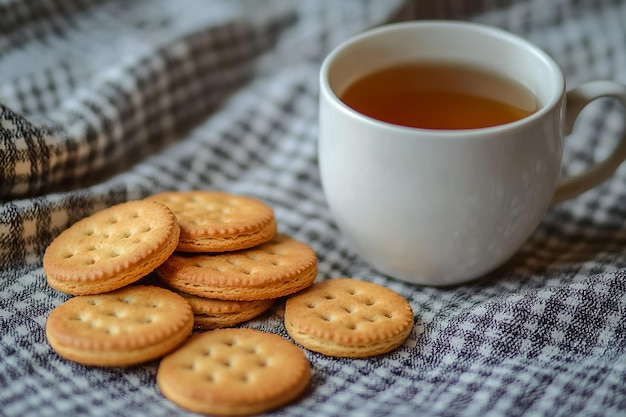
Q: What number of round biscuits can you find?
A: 7